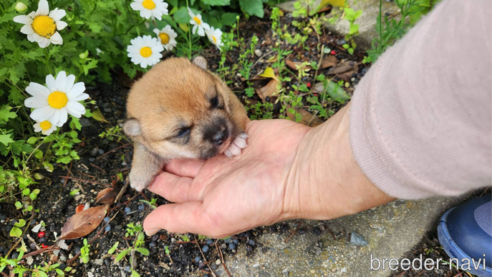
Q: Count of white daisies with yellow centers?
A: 8